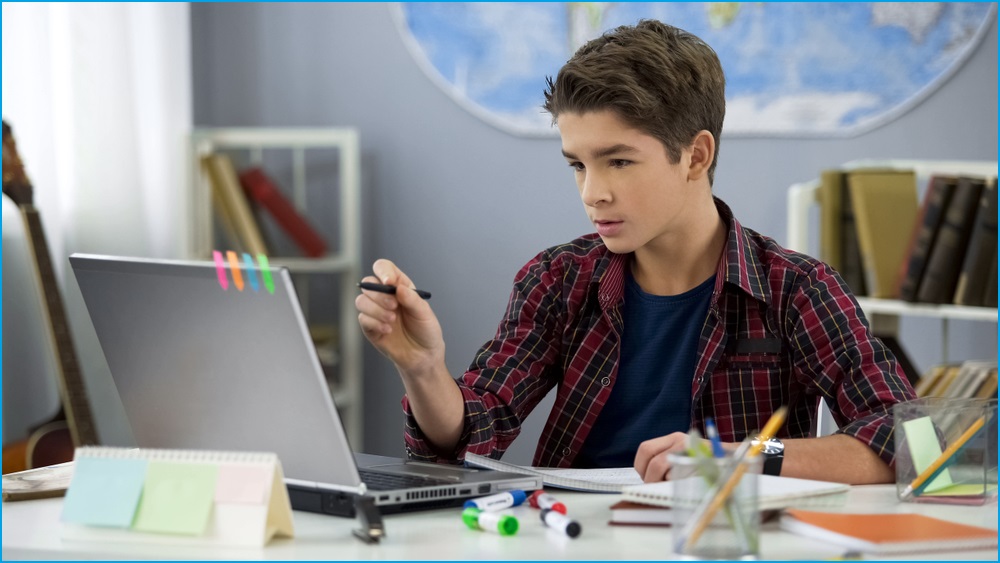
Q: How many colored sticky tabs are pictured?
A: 4